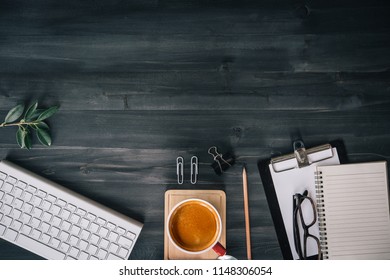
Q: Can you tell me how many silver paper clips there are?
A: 2